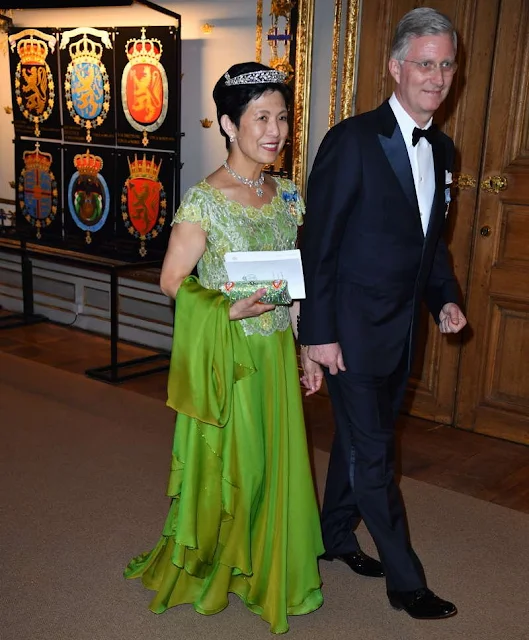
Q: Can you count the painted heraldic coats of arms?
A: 6